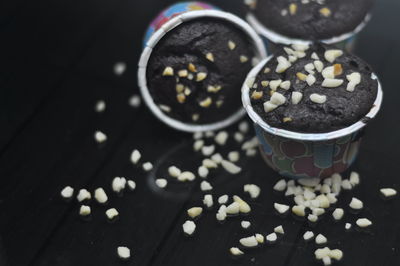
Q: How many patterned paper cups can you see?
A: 3